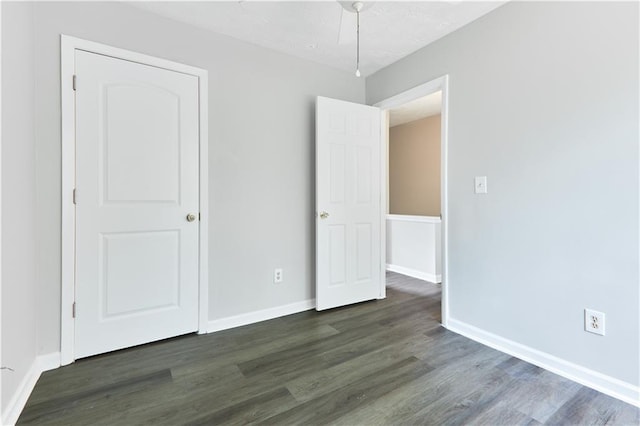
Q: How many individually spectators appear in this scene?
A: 0